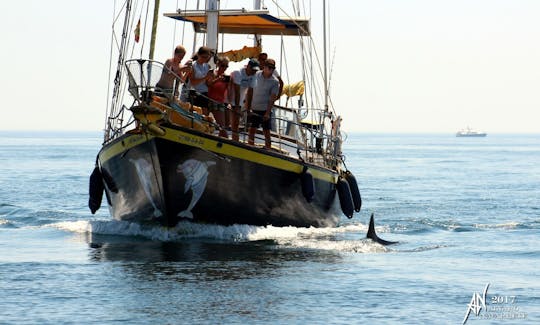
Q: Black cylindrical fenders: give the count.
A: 4